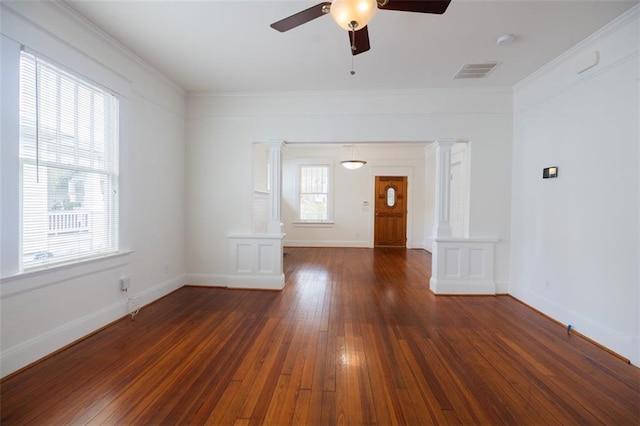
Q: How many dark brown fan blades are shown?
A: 3